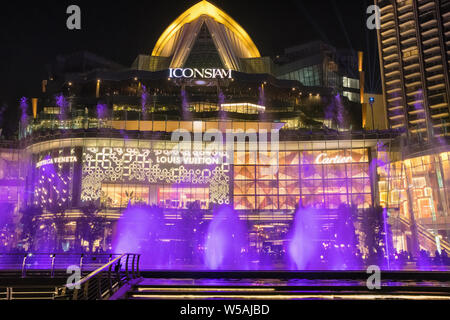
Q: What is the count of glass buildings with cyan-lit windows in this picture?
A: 1